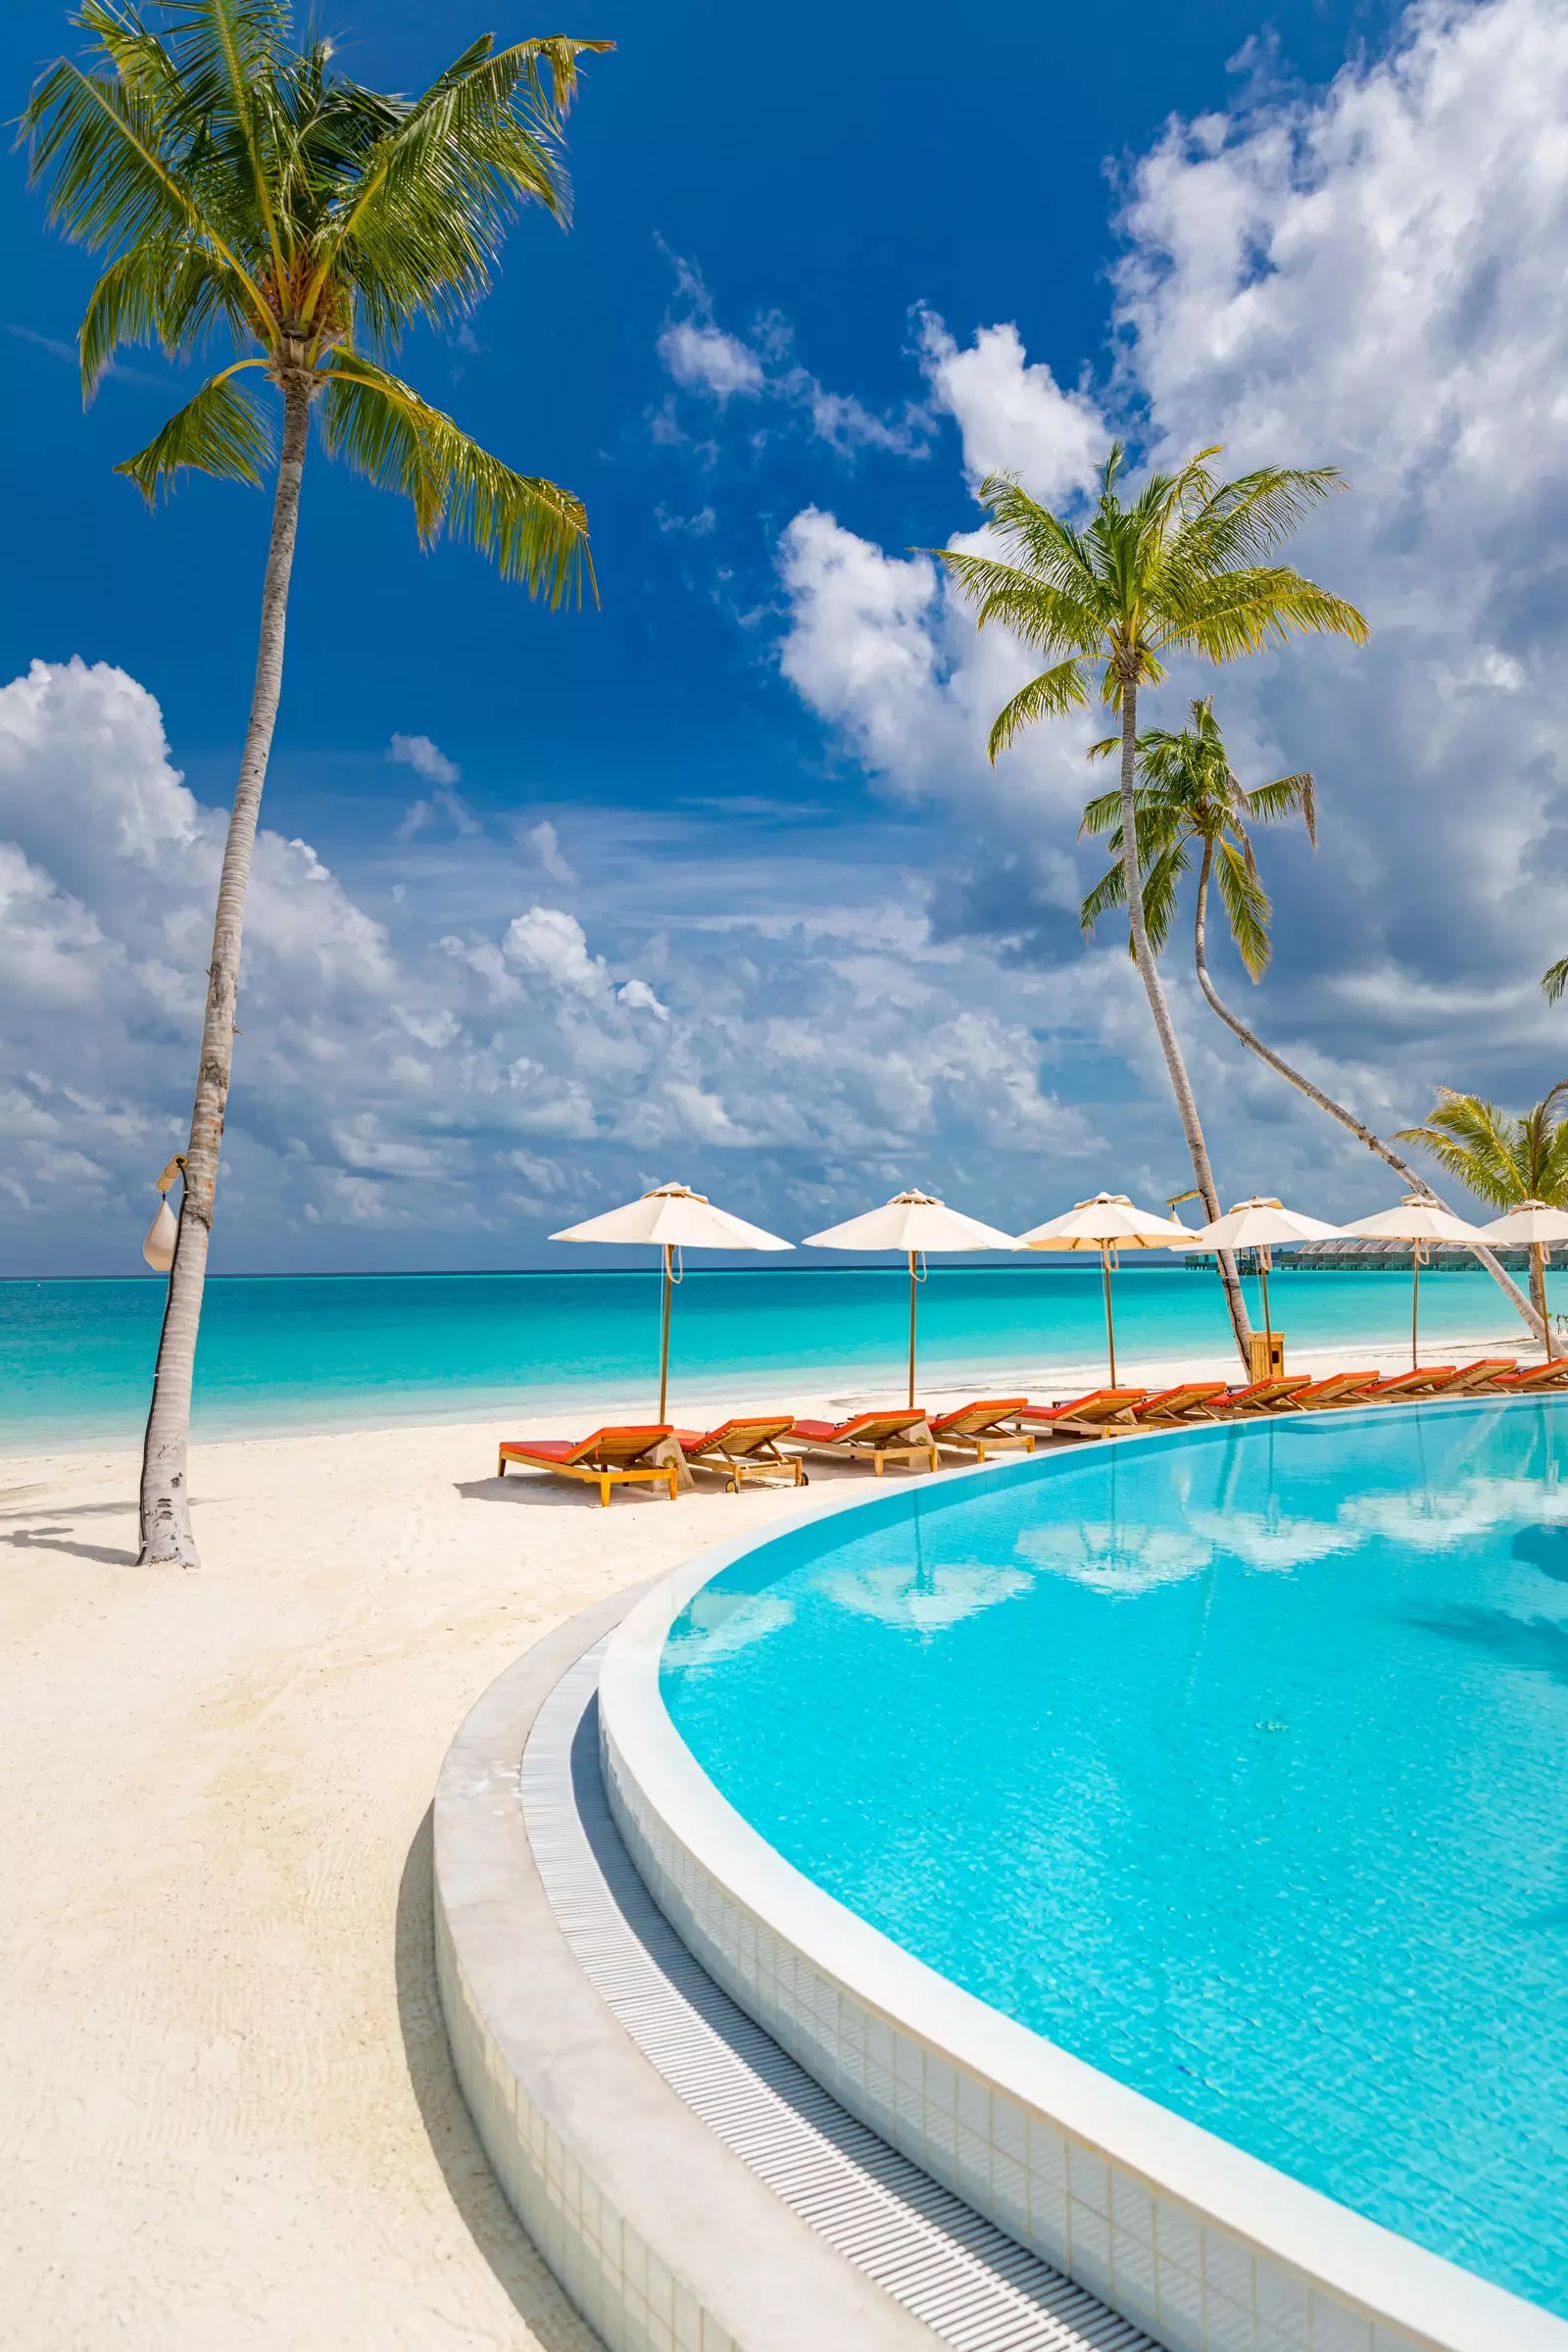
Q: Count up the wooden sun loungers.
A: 11